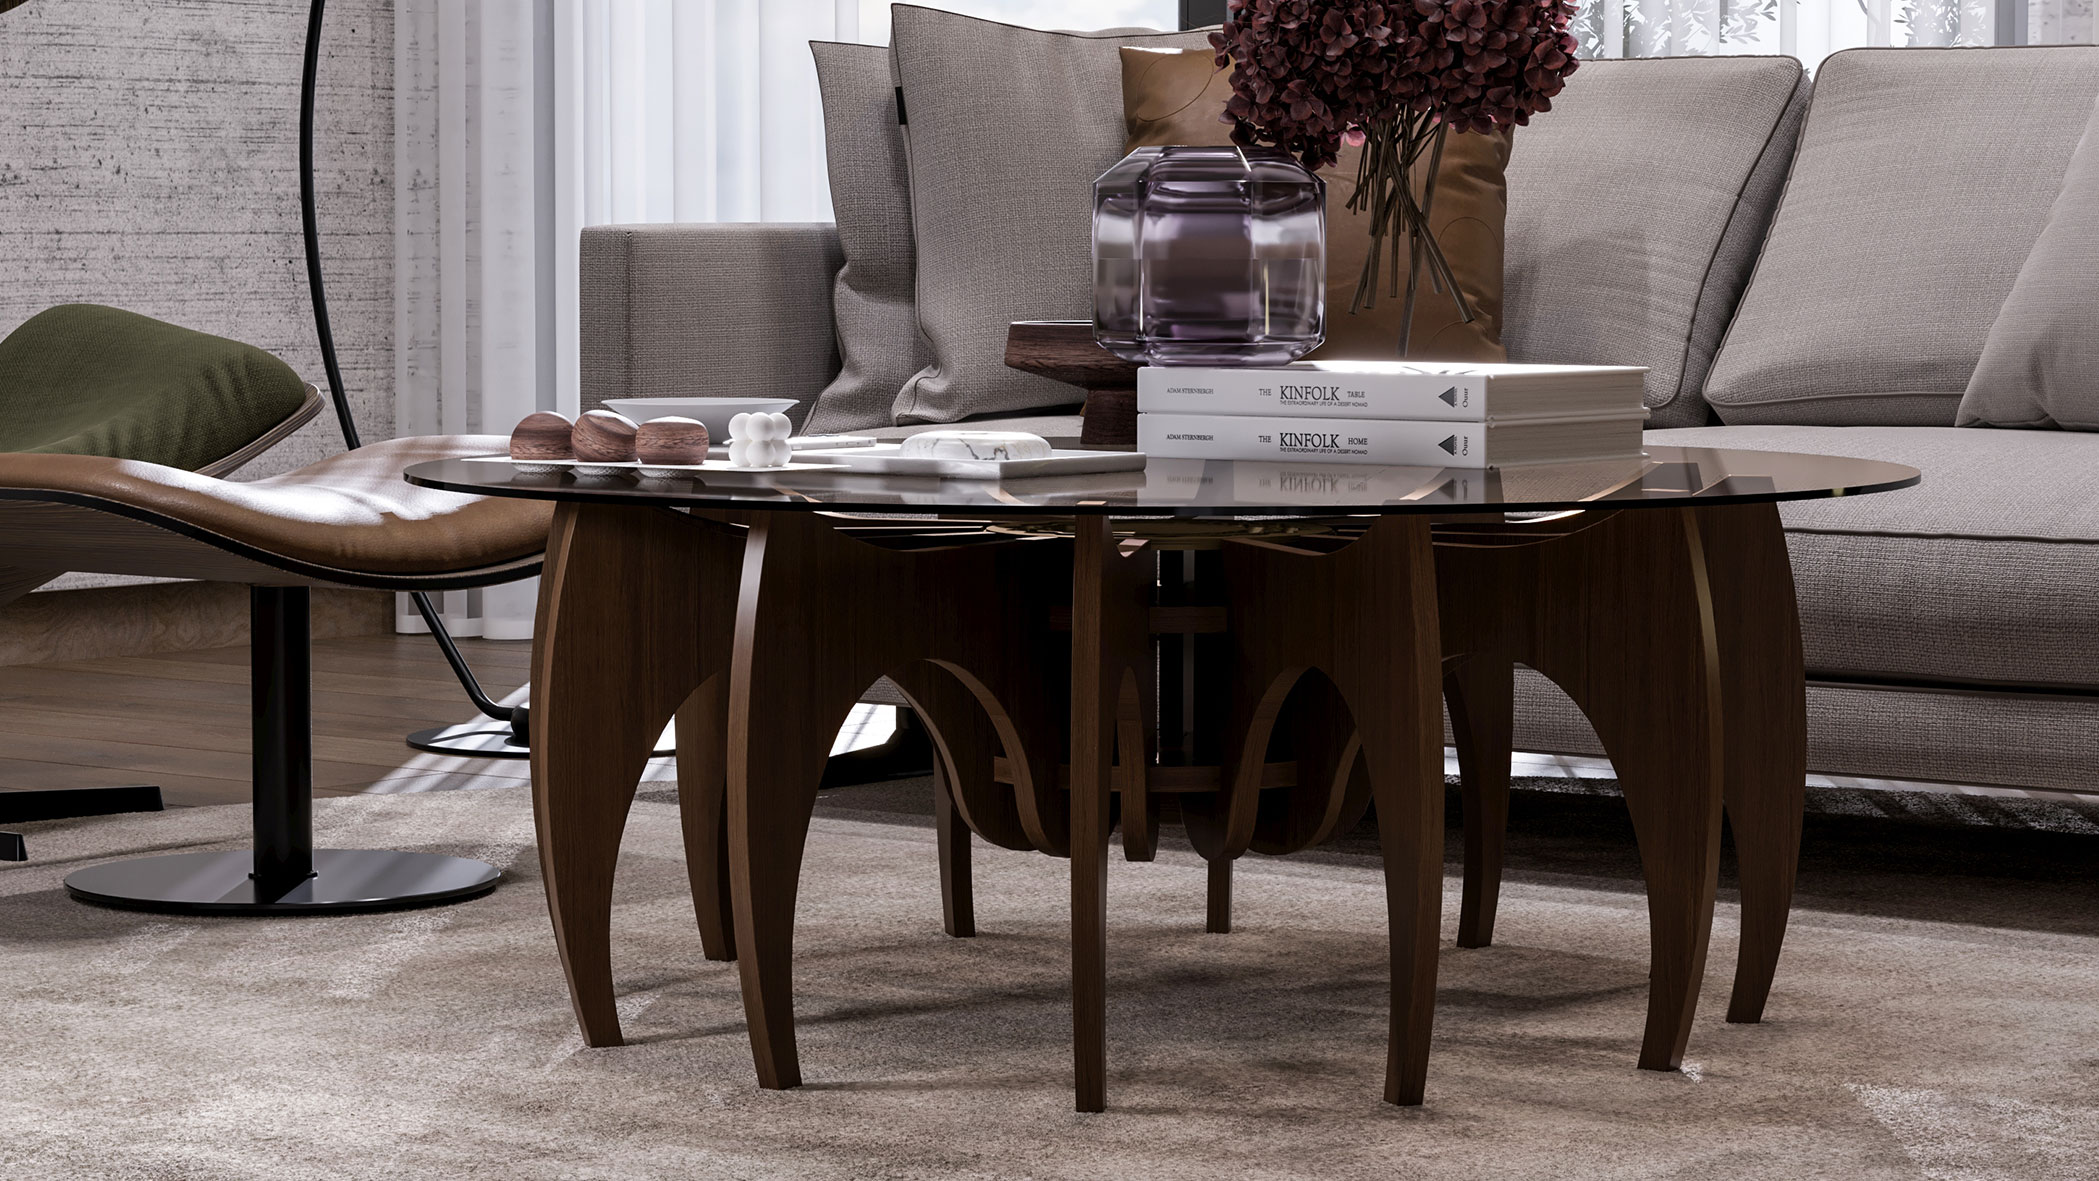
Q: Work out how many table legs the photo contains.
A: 10